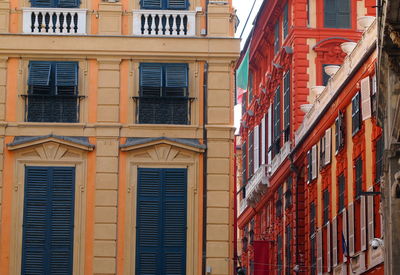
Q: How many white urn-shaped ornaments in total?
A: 5